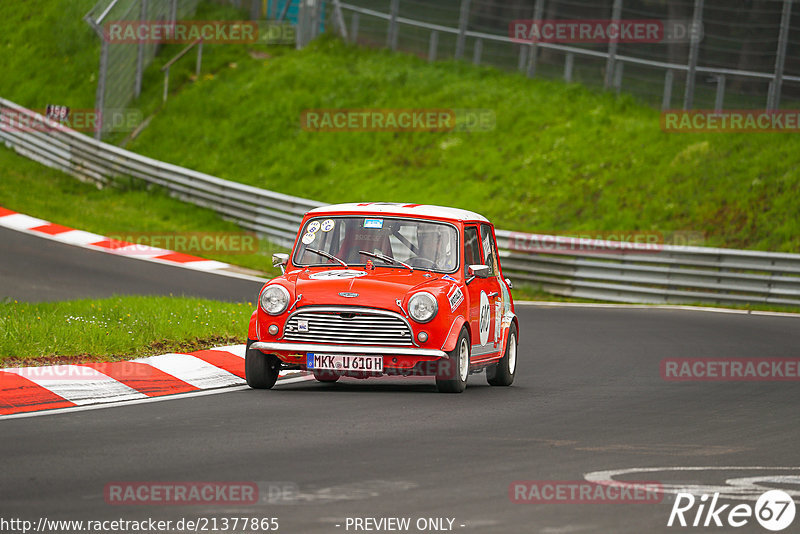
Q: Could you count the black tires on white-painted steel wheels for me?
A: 2